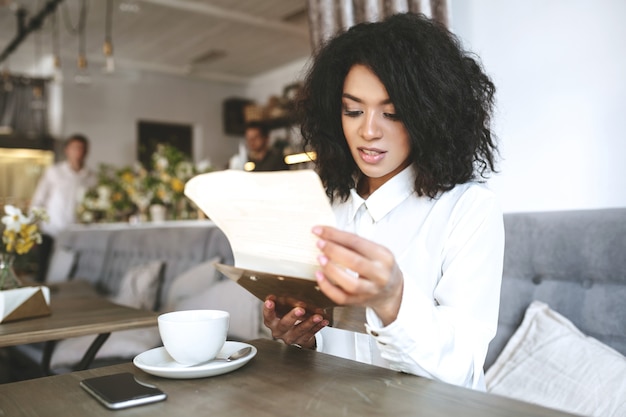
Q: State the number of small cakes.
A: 0